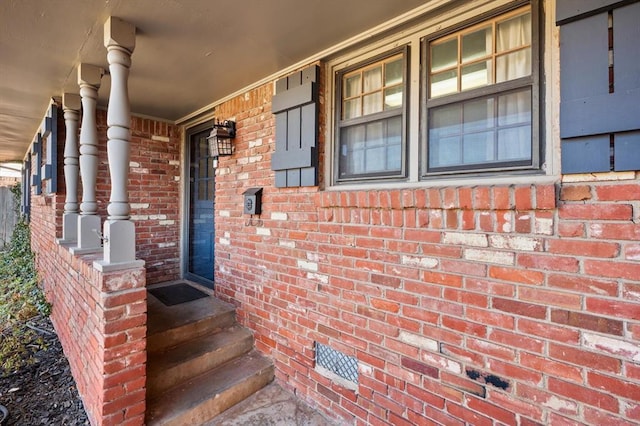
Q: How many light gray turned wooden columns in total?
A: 3